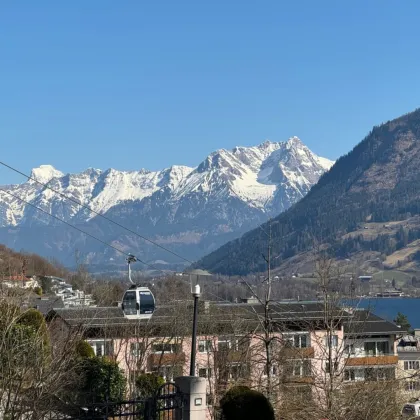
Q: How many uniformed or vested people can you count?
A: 0